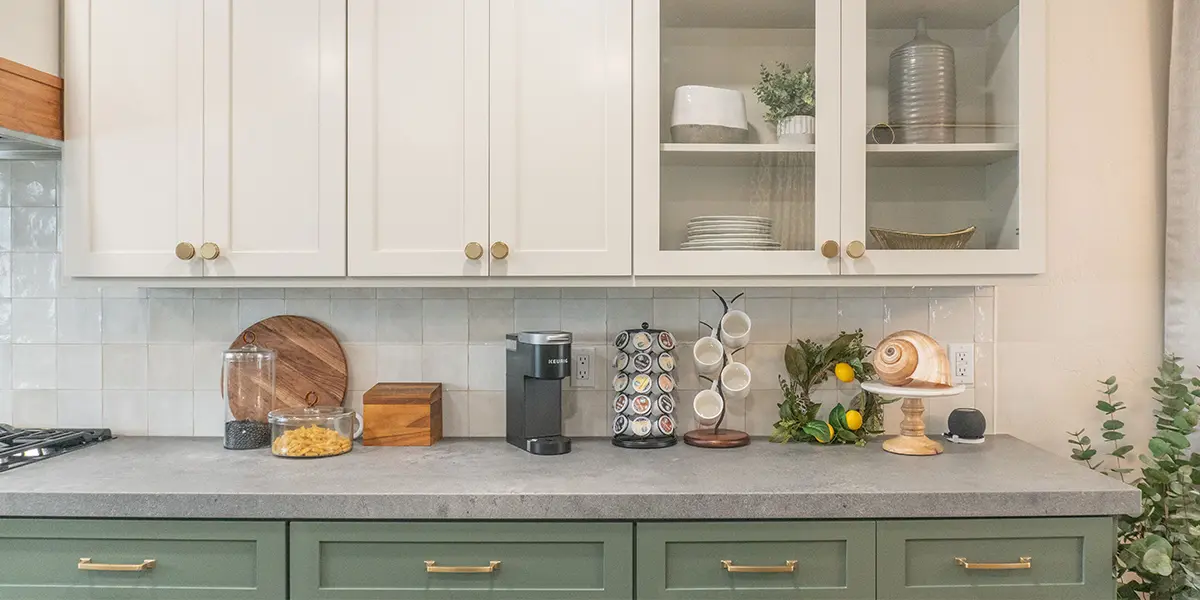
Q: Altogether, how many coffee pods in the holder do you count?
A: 15